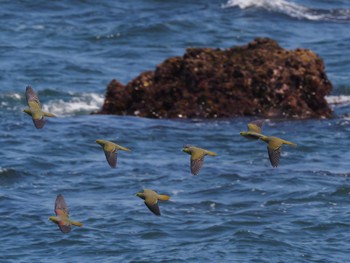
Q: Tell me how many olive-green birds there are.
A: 7